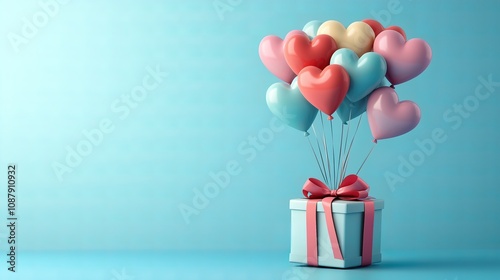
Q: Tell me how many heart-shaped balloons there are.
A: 11